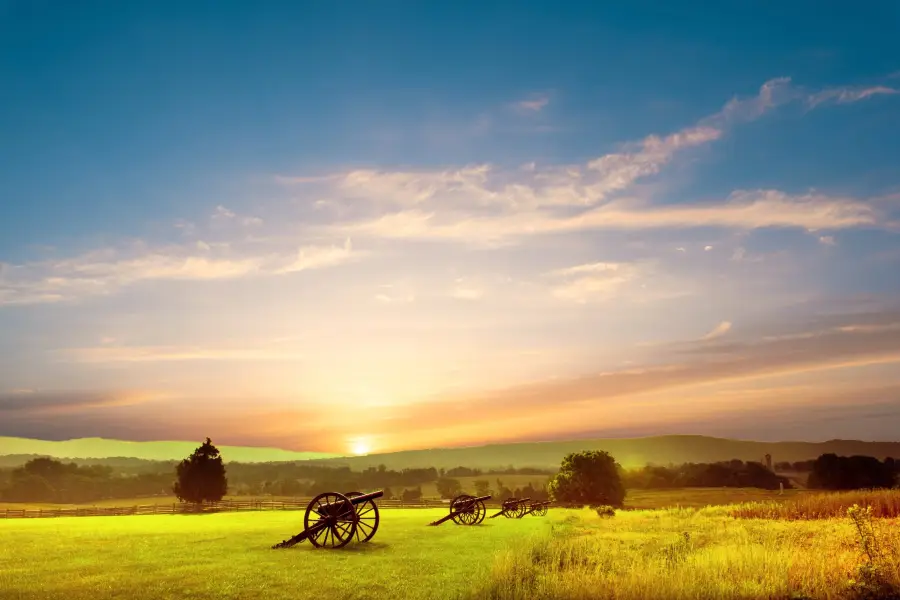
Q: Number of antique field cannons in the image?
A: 4